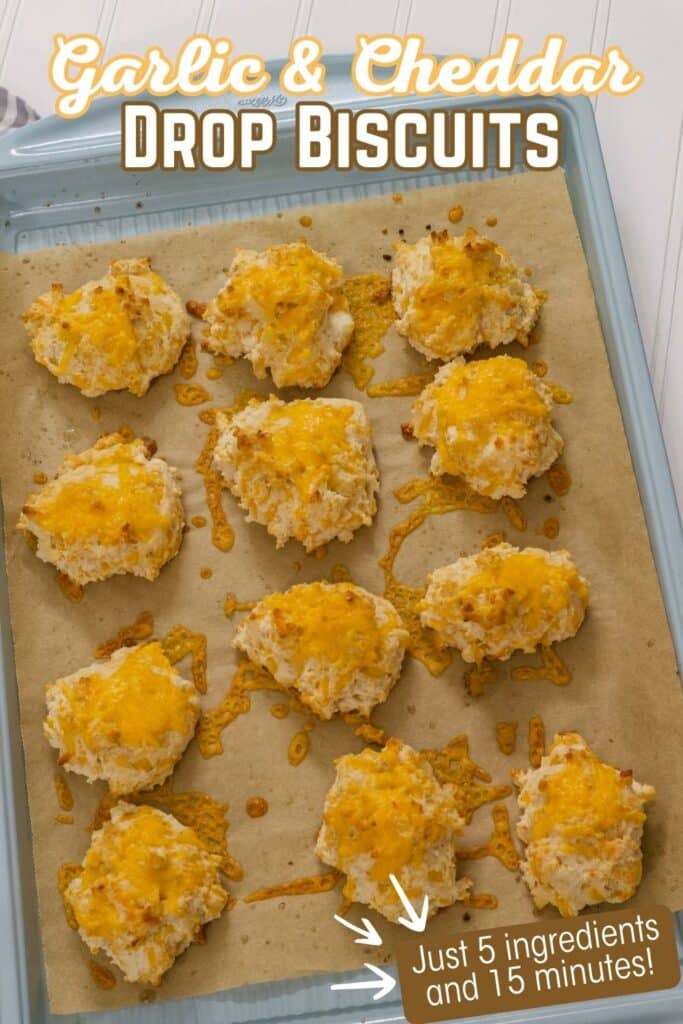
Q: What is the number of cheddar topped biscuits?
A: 12